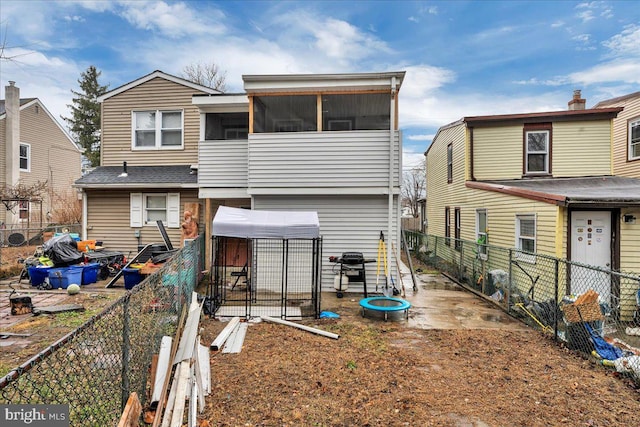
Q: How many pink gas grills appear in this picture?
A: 0